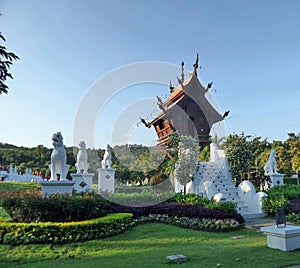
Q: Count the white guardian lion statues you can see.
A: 4